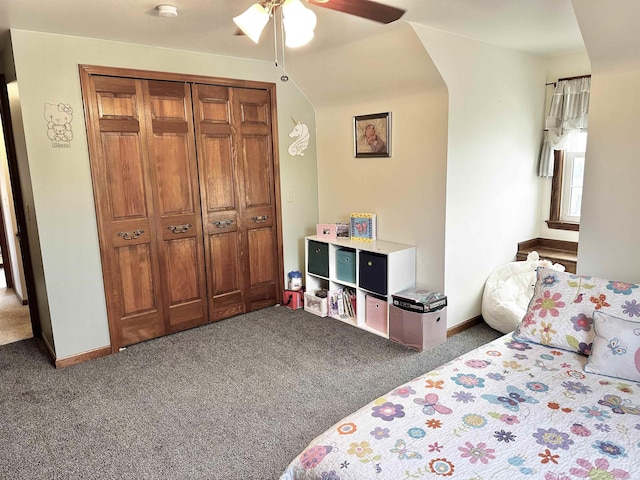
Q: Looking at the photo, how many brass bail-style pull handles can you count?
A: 4